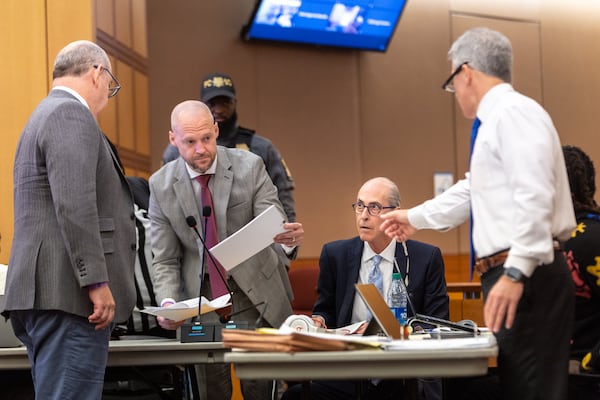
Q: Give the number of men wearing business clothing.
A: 4